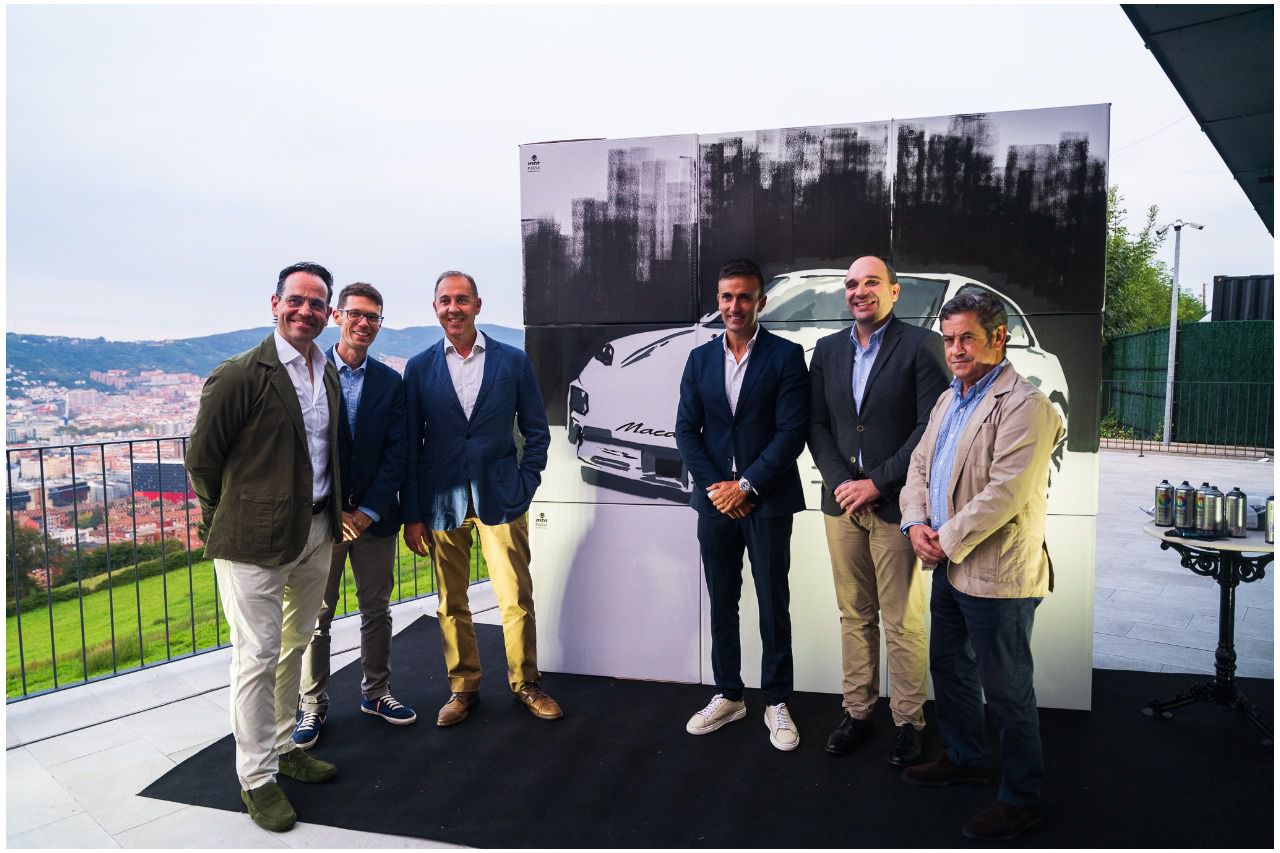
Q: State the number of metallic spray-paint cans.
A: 6